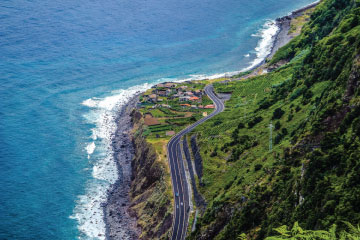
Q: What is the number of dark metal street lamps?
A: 0